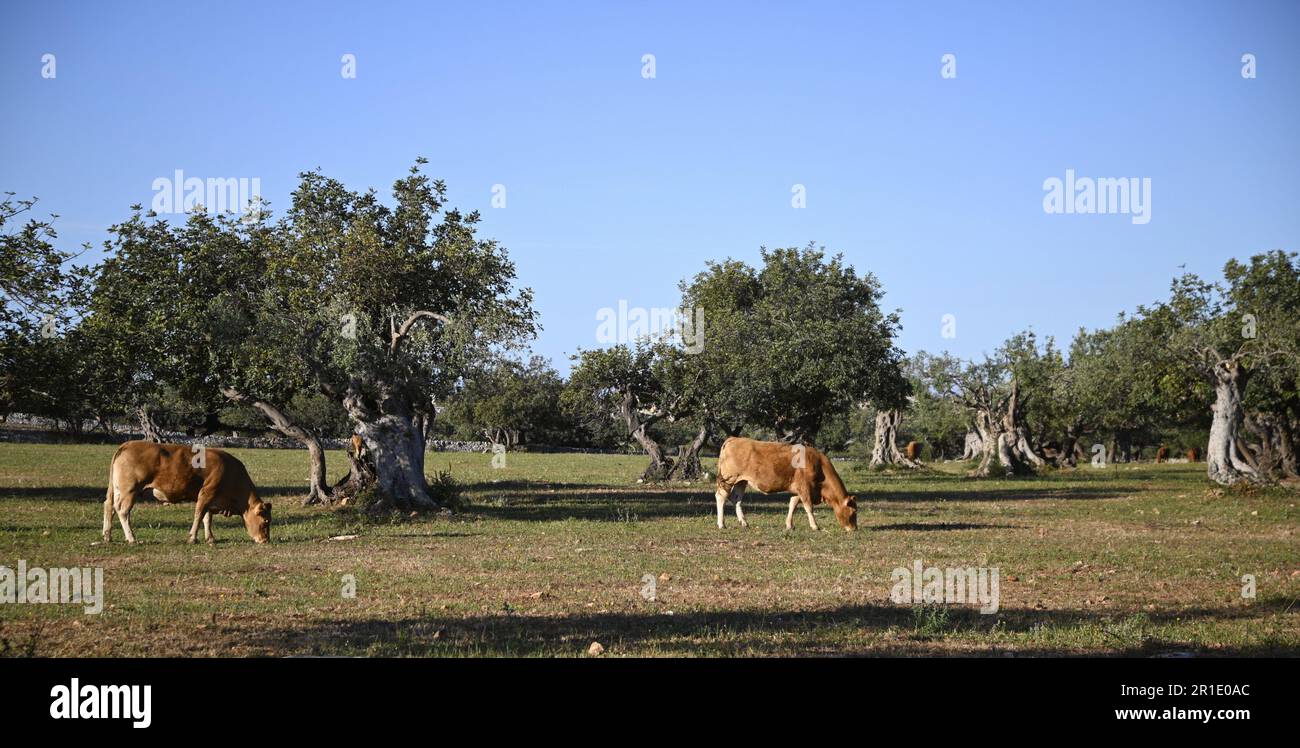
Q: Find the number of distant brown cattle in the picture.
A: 3